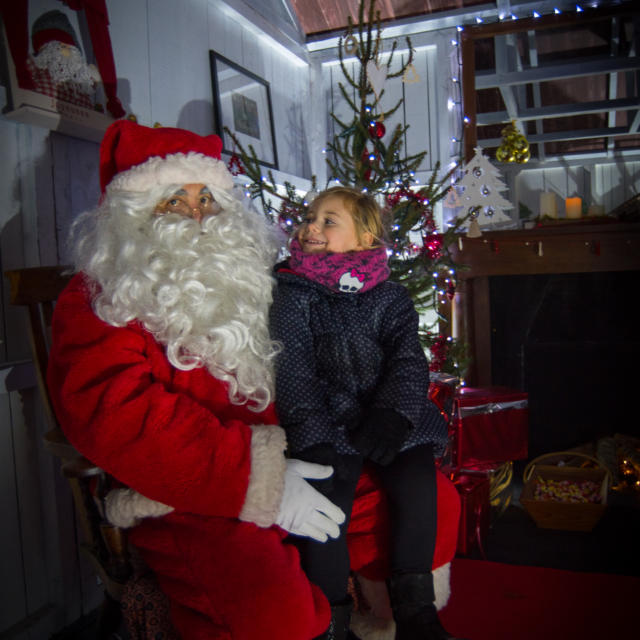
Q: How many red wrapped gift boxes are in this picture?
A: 3